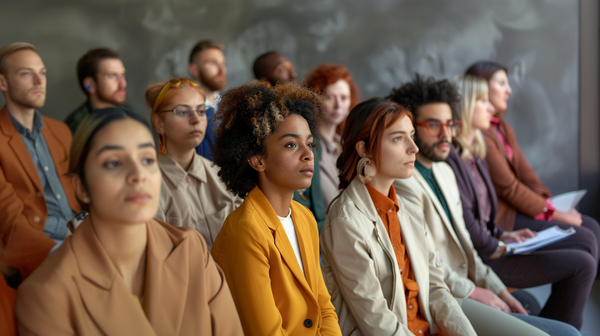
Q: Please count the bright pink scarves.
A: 0